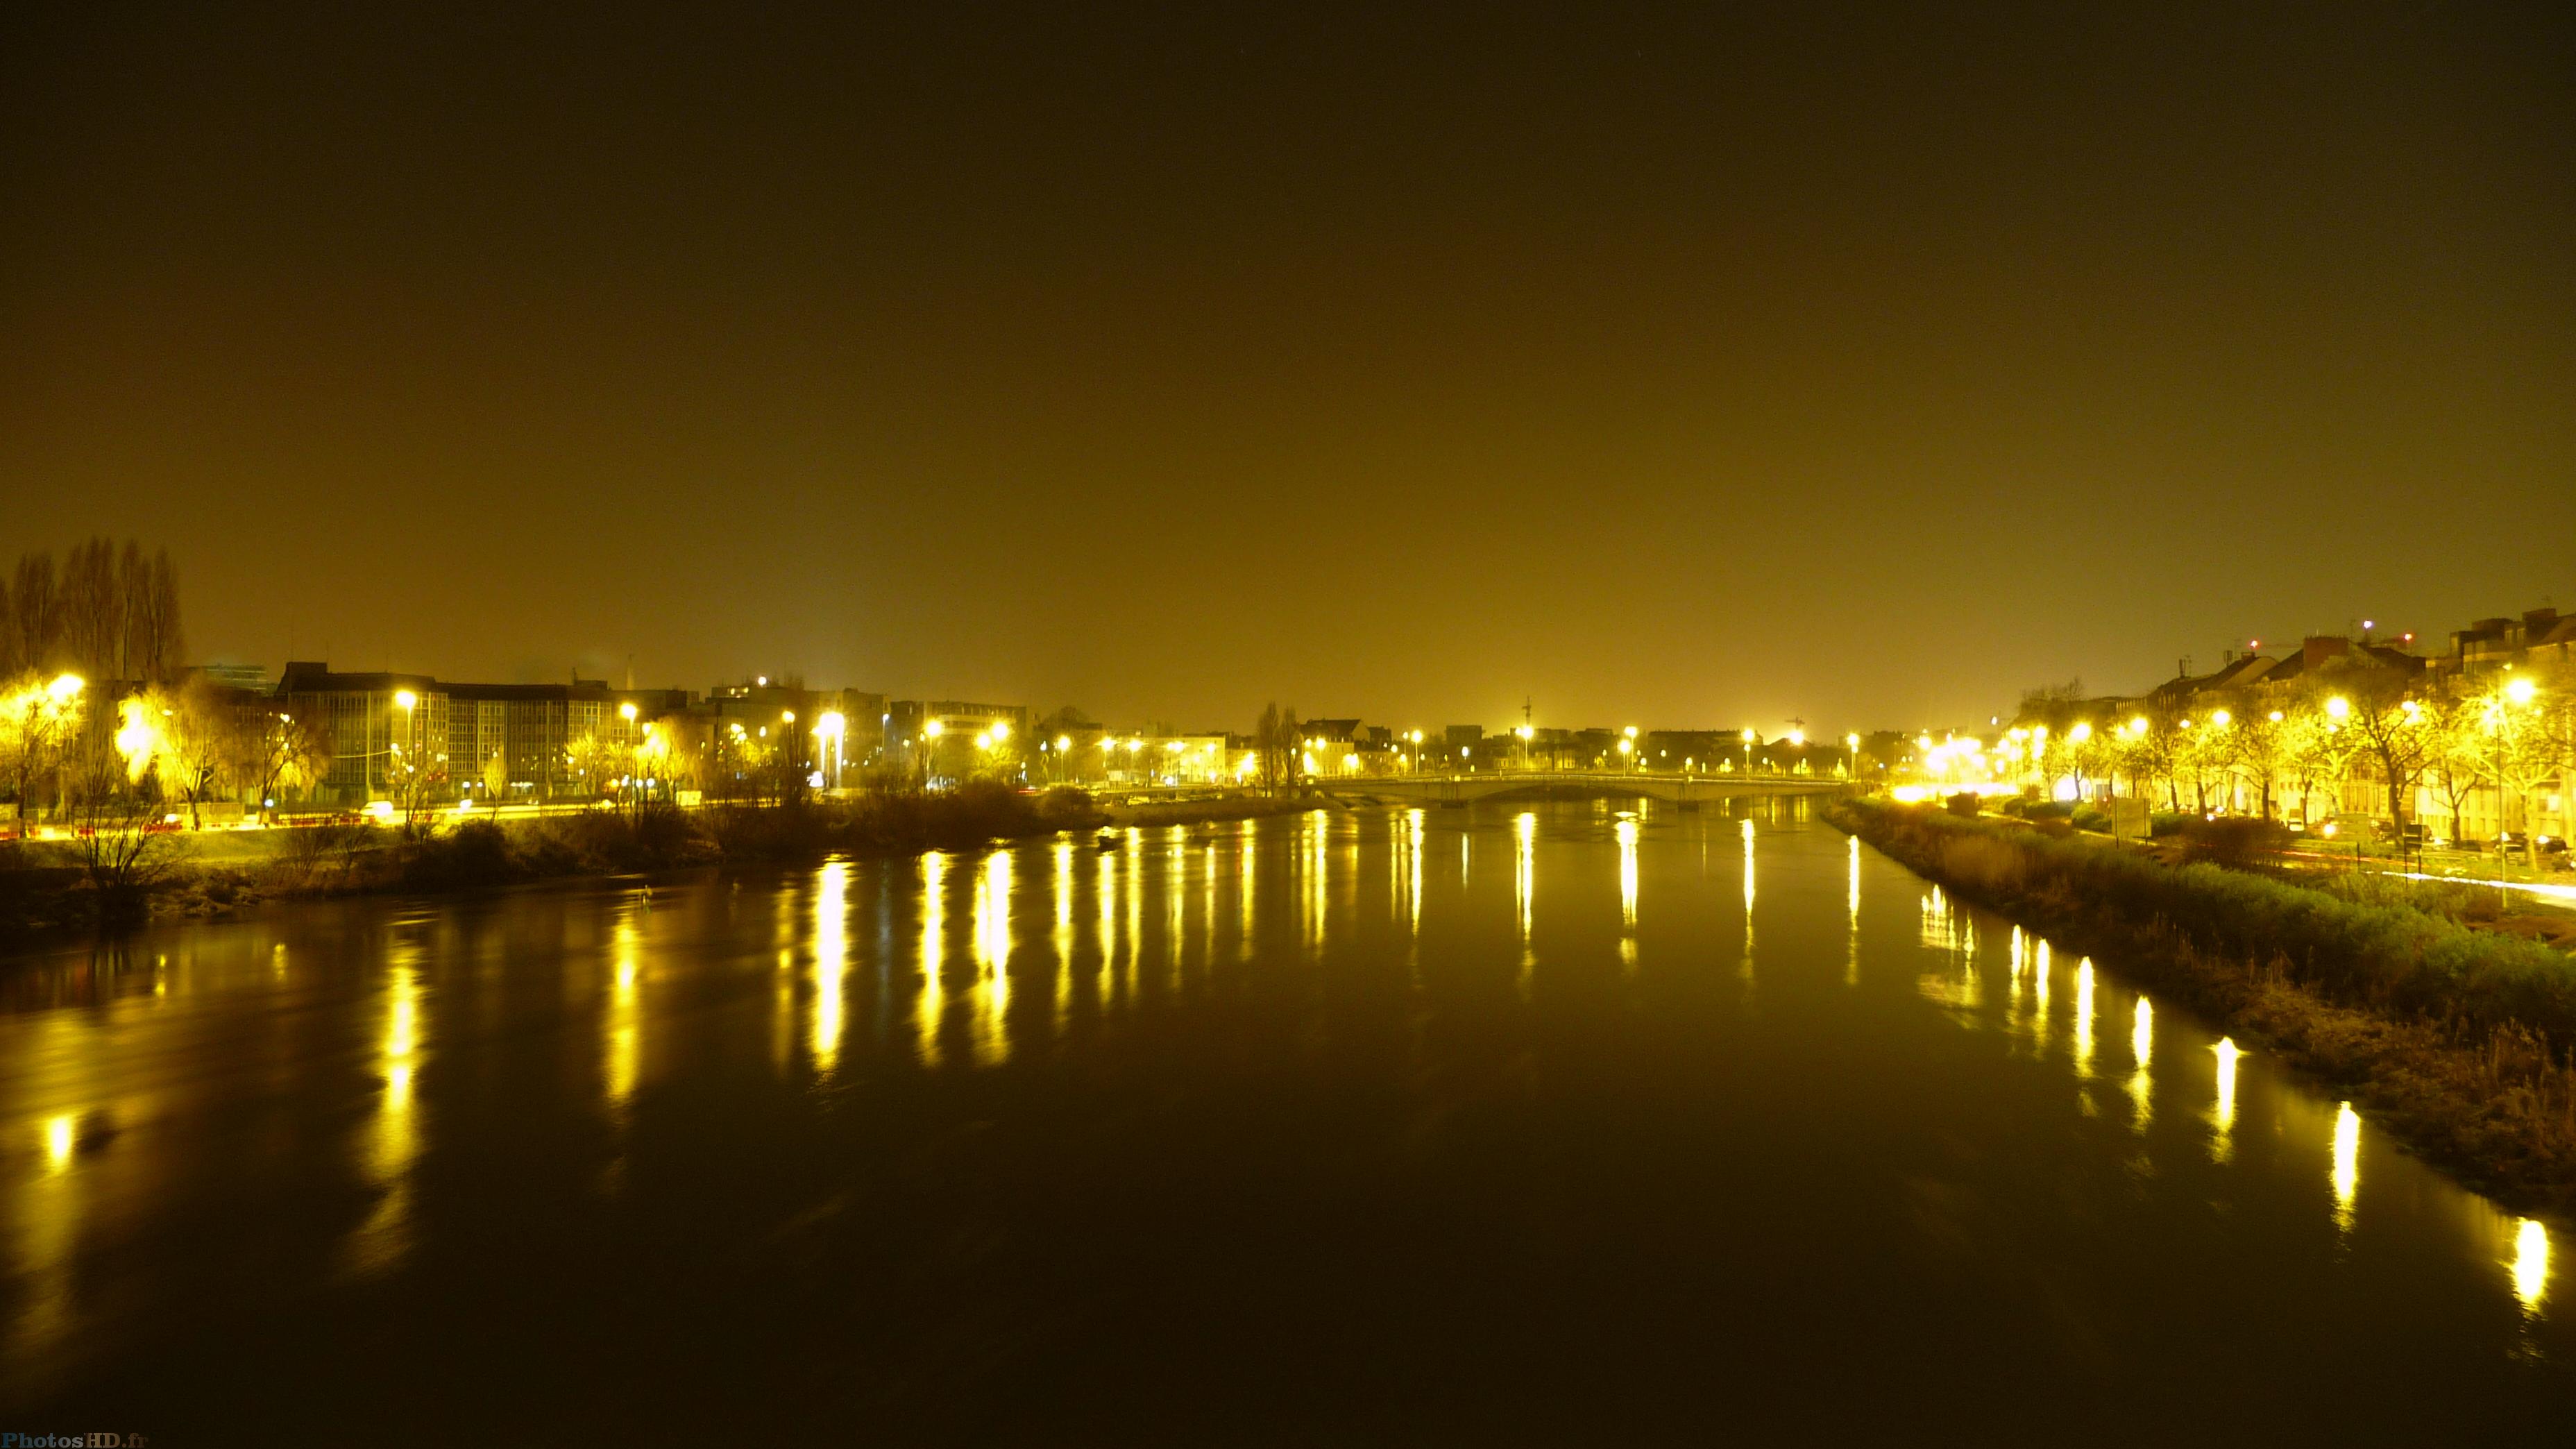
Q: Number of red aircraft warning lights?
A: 2